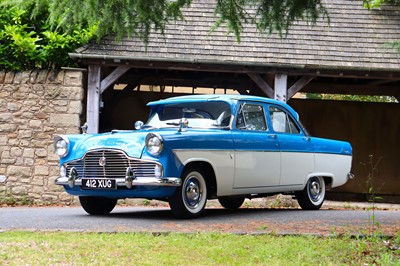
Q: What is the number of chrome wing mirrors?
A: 2